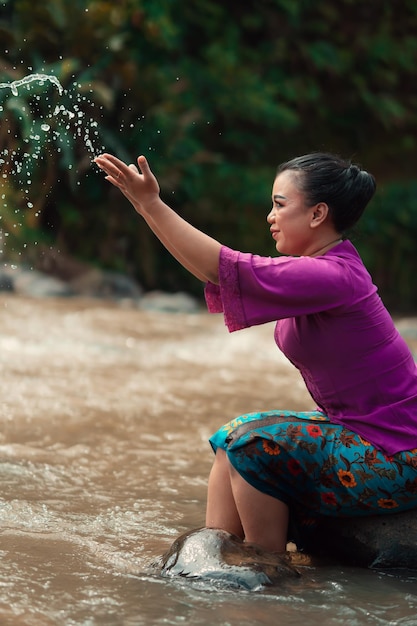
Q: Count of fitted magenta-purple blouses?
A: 1